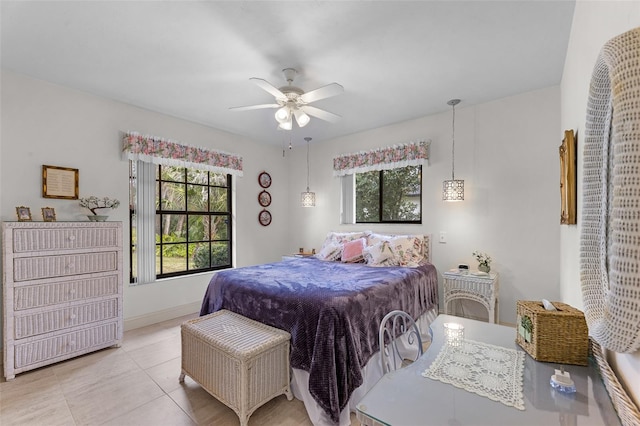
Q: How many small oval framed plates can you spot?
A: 3